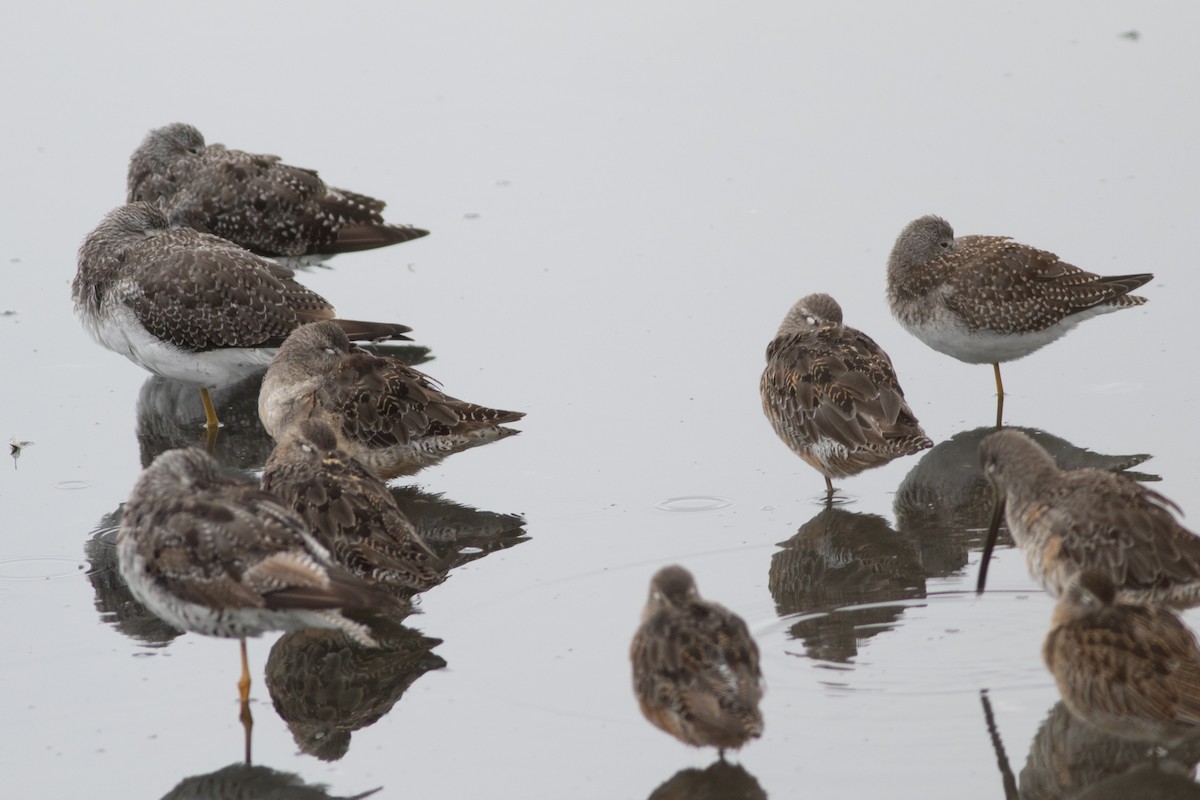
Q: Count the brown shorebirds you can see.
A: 10